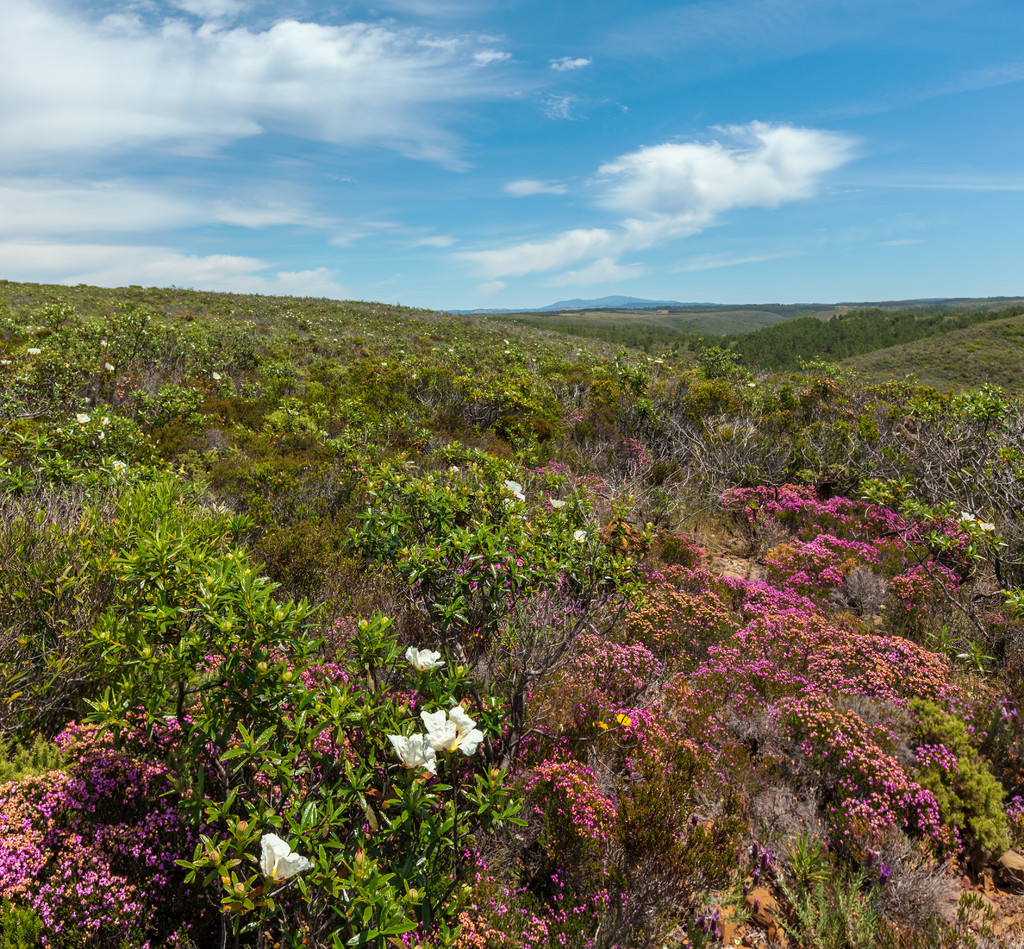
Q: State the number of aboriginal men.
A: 0